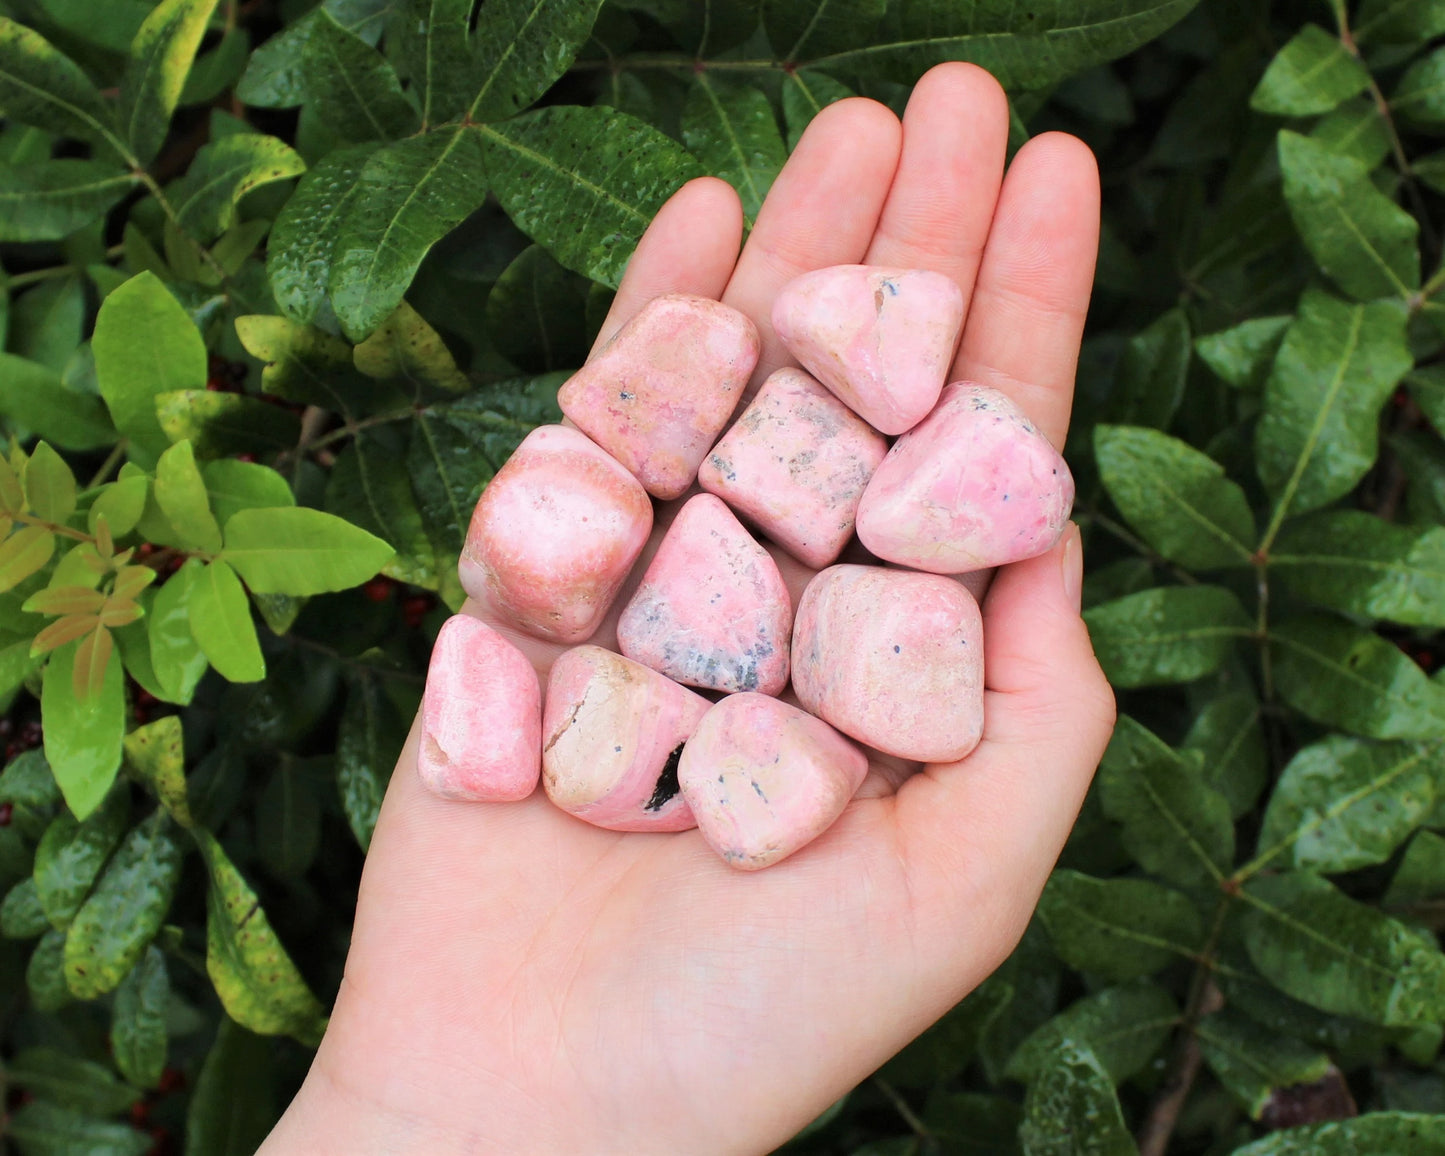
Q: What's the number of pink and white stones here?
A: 10